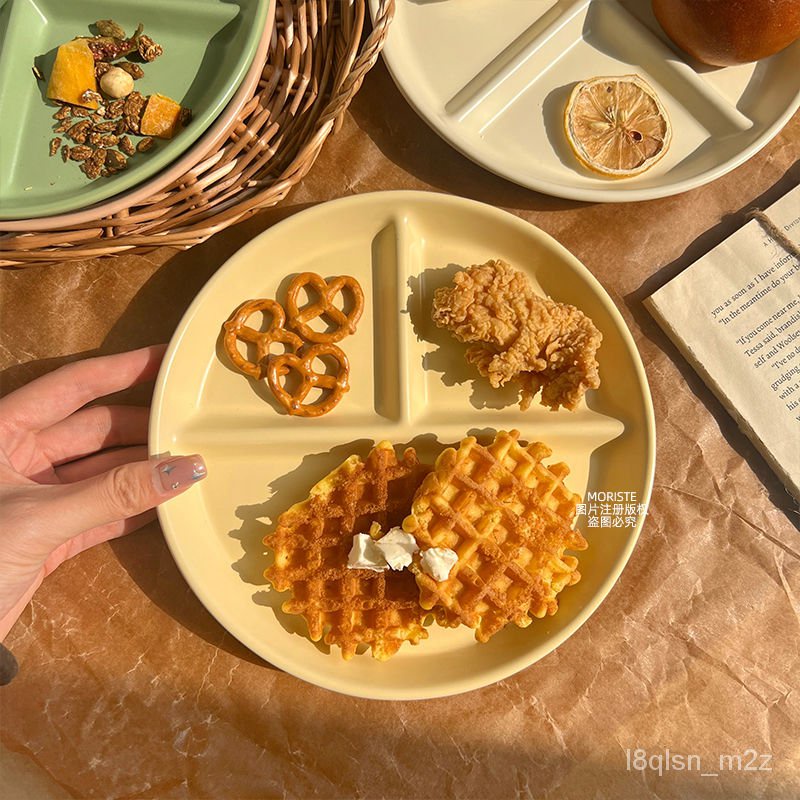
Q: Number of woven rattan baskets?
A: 1